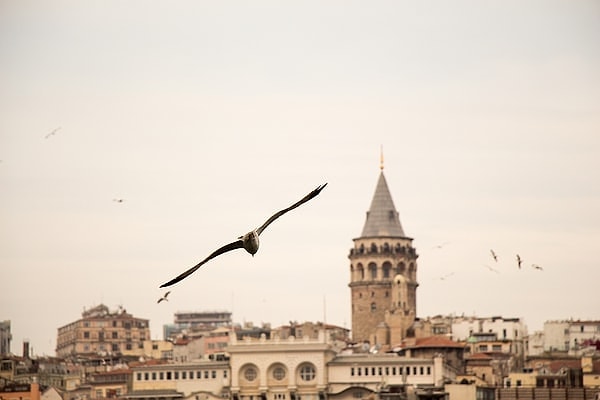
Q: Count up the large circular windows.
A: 3